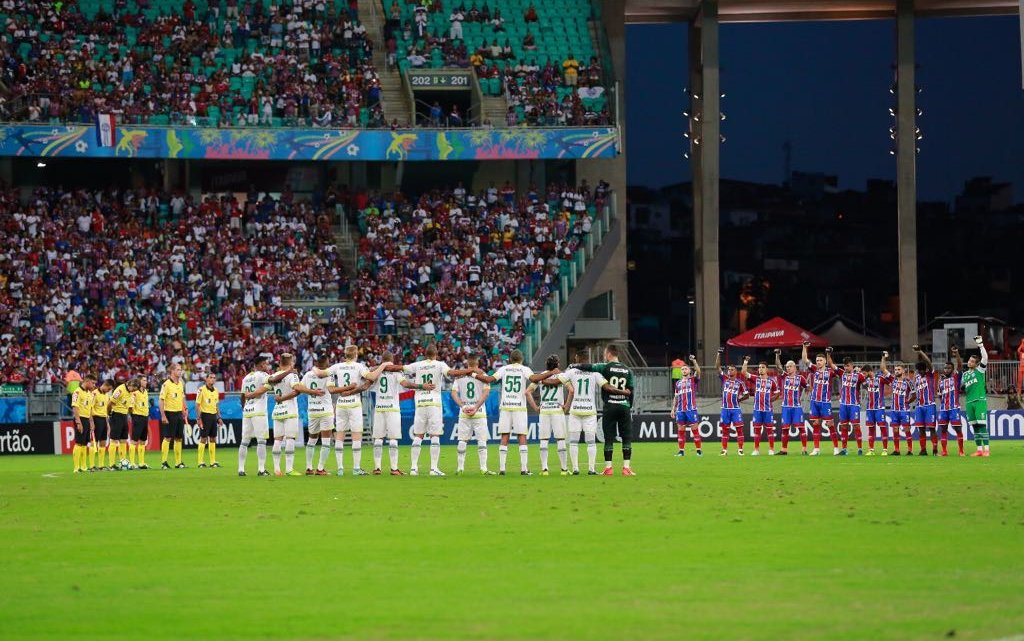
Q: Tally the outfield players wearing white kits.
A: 10